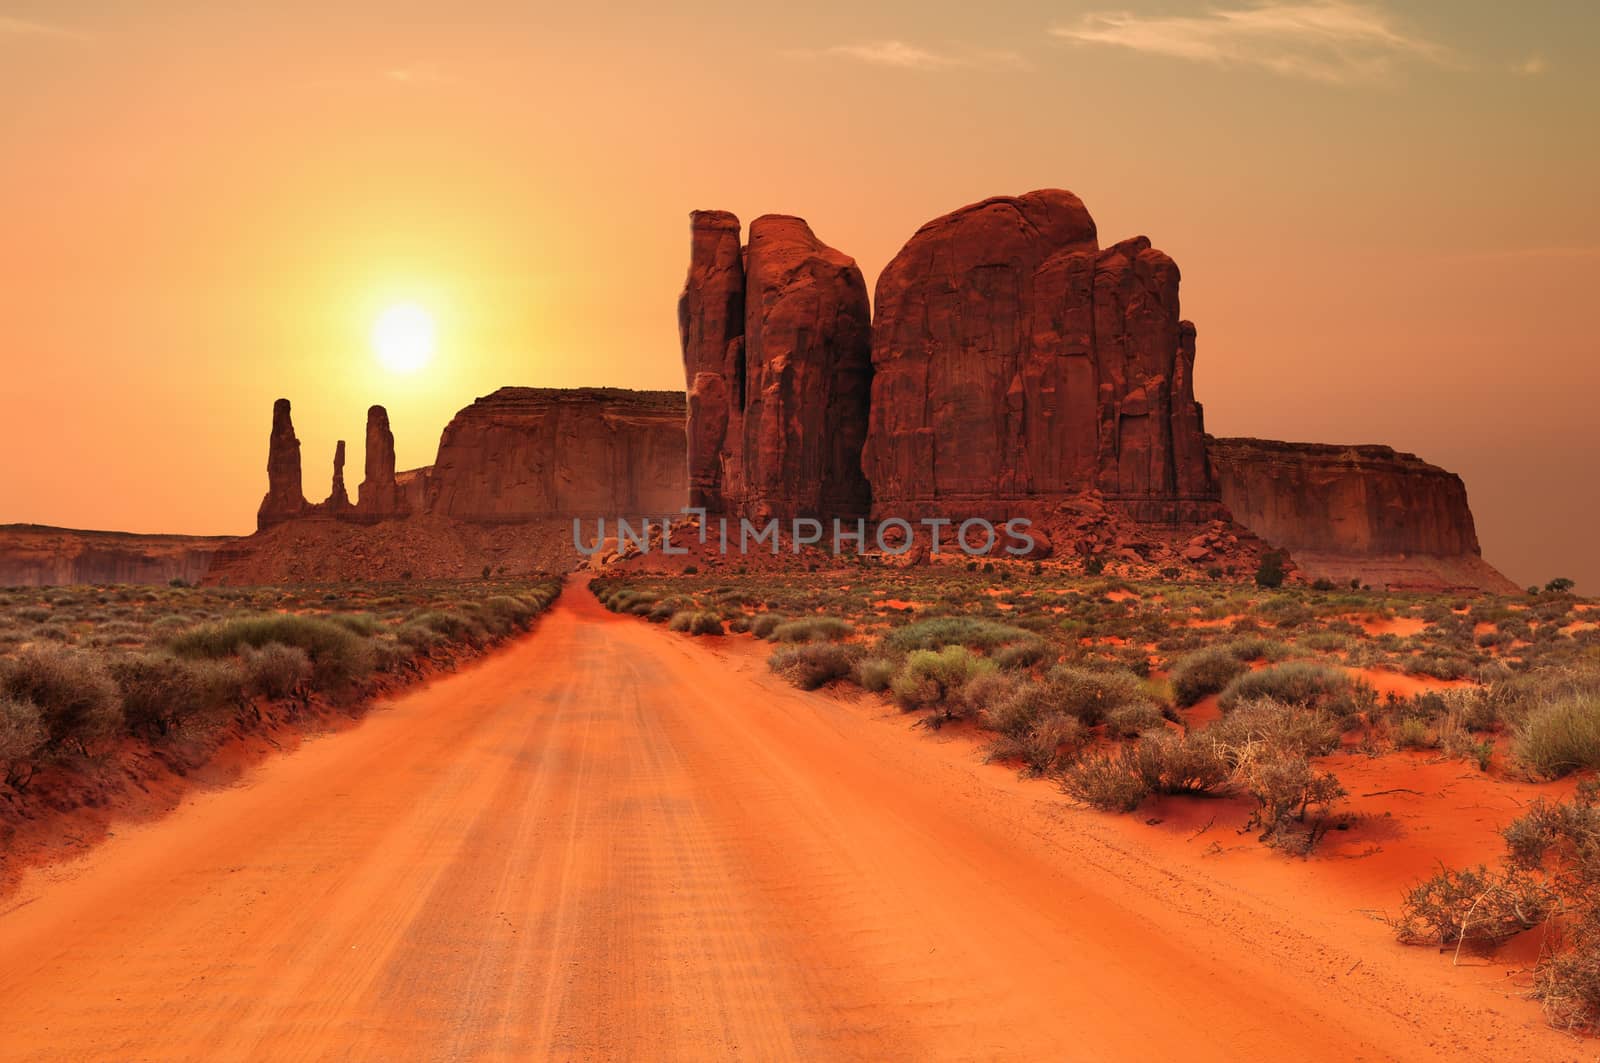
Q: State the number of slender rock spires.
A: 3